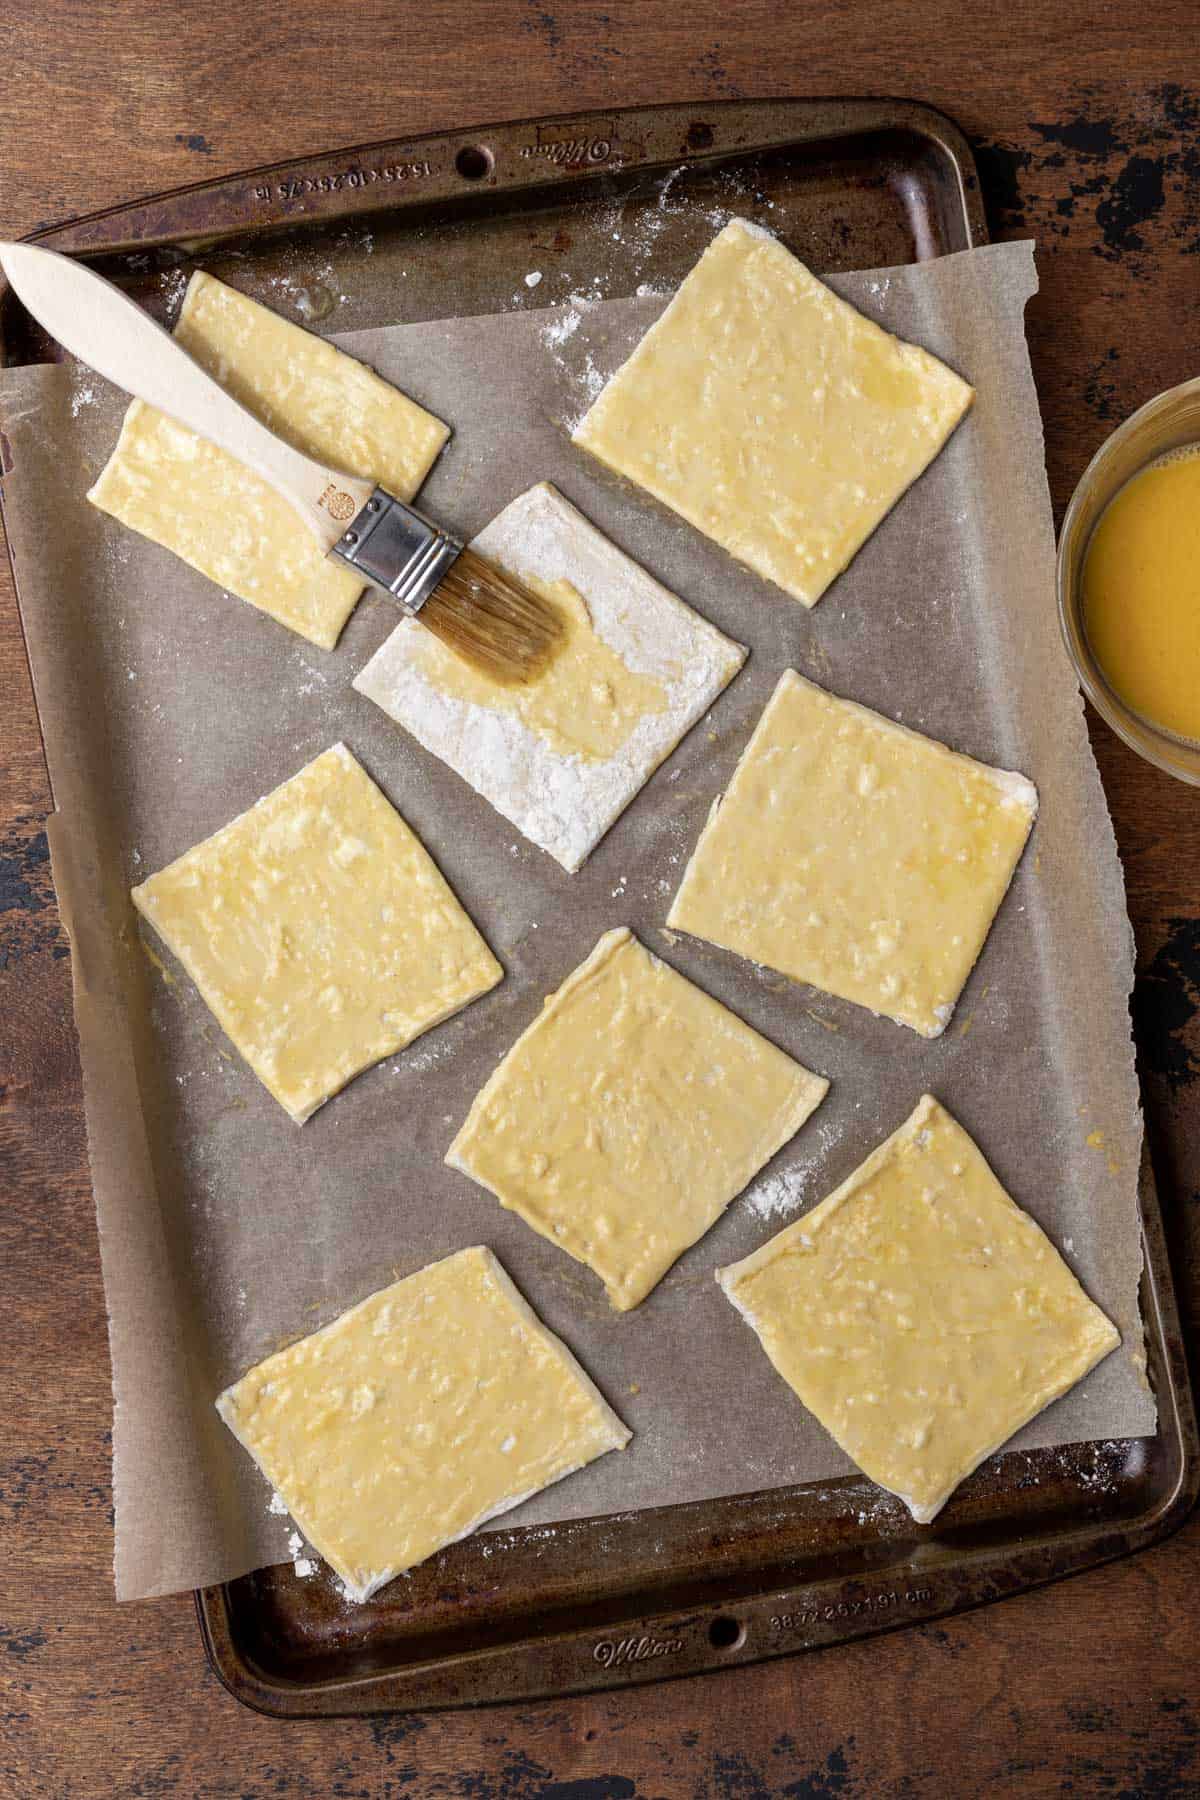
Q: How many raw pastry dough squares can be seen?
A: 8